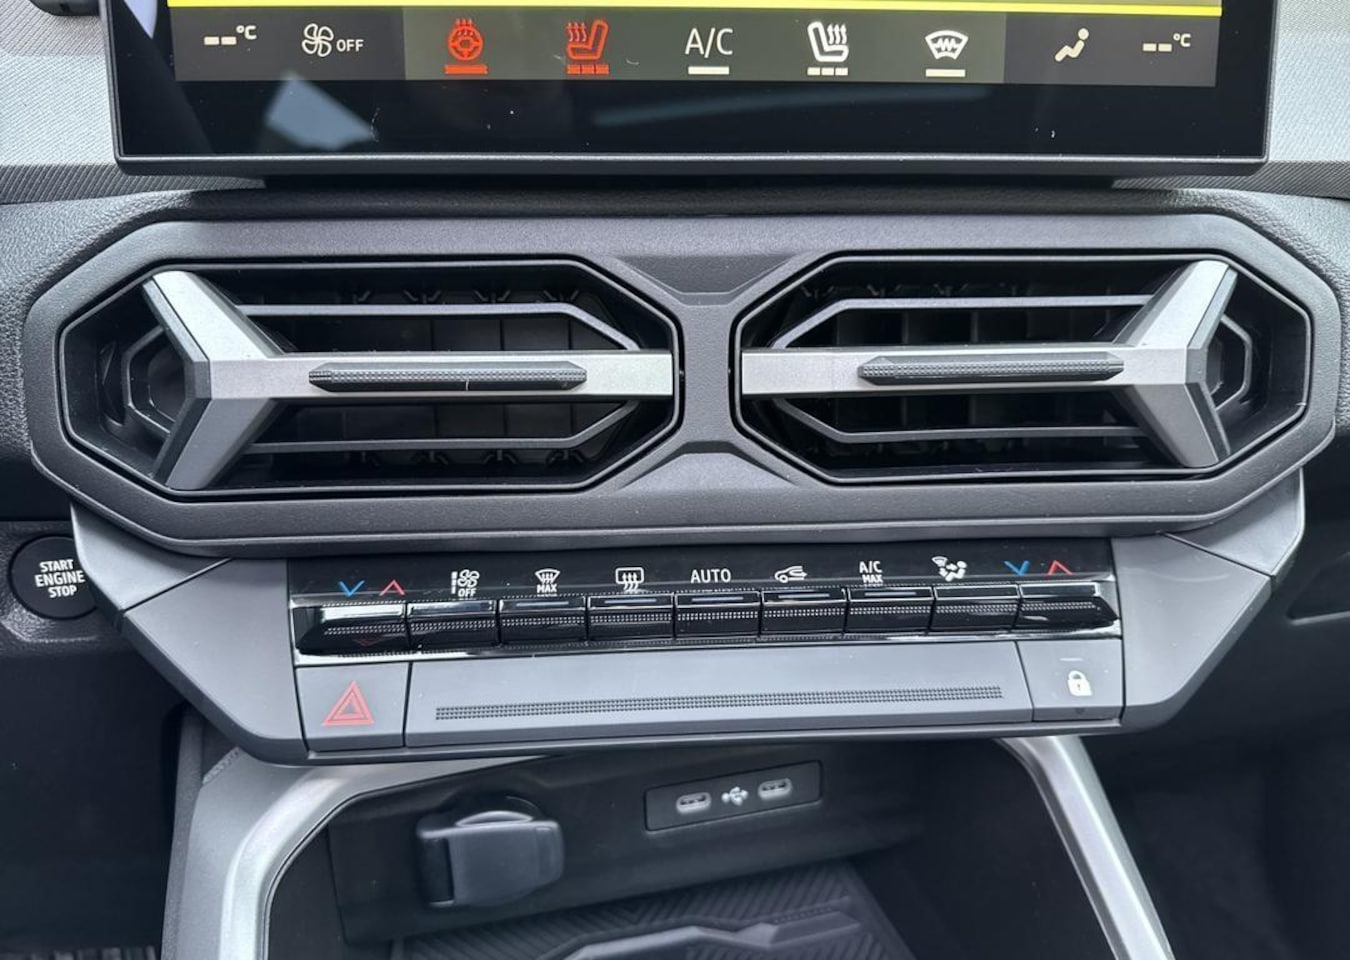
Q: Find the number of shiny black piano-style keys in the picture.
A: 9